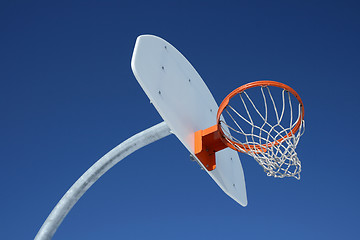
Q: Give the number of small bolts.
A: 7